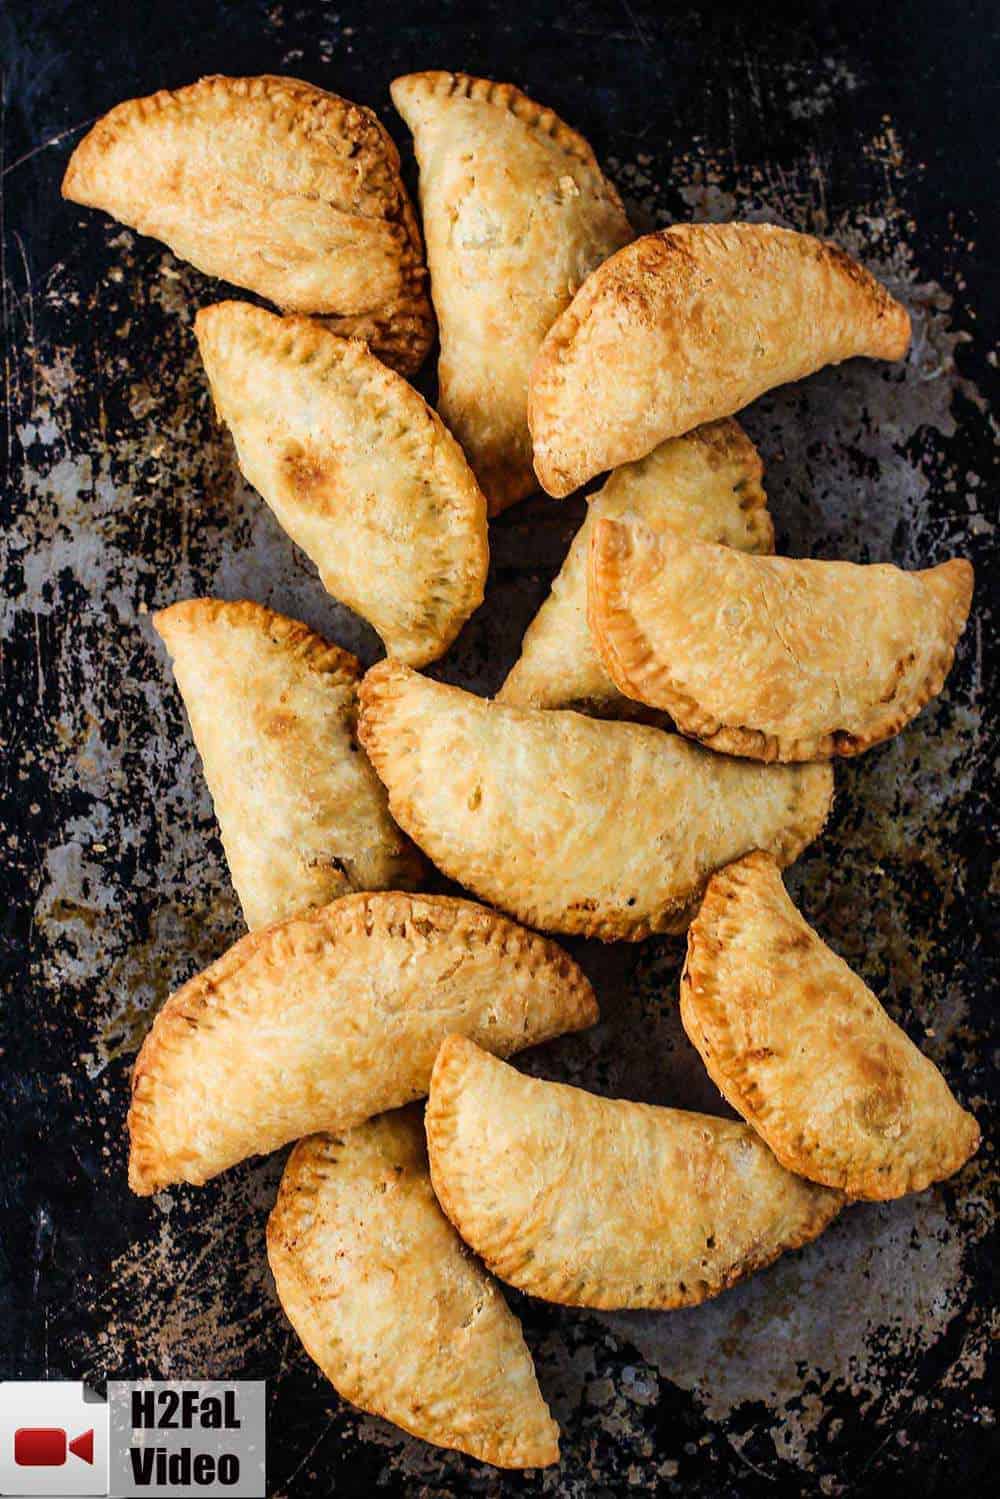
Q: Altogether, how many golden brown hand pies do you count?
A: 12